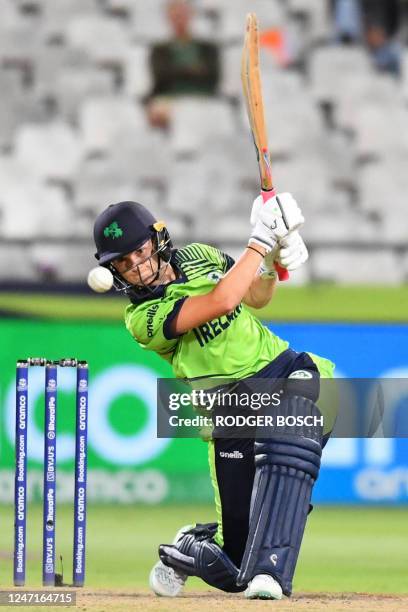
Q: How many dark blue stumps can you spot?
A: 3